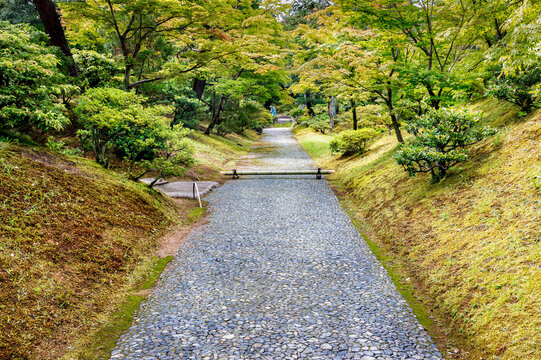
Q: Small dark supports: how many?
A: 2